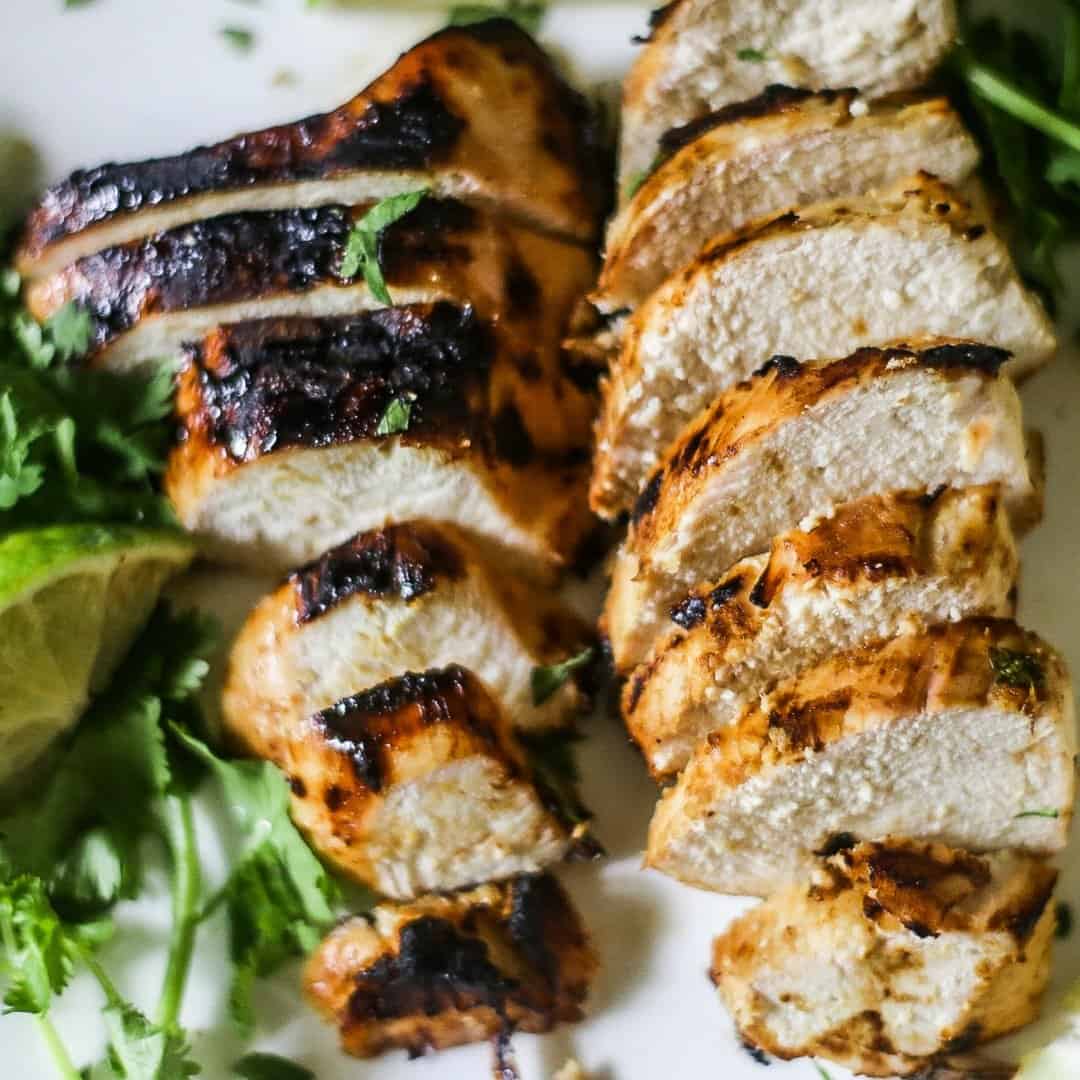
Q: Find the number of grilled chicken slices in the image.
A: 13